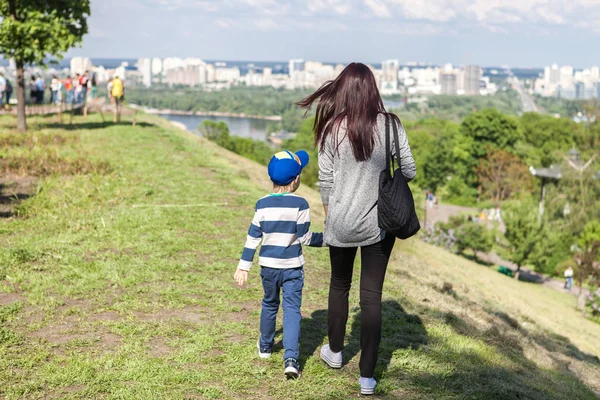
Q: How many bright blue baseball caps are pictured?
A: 1